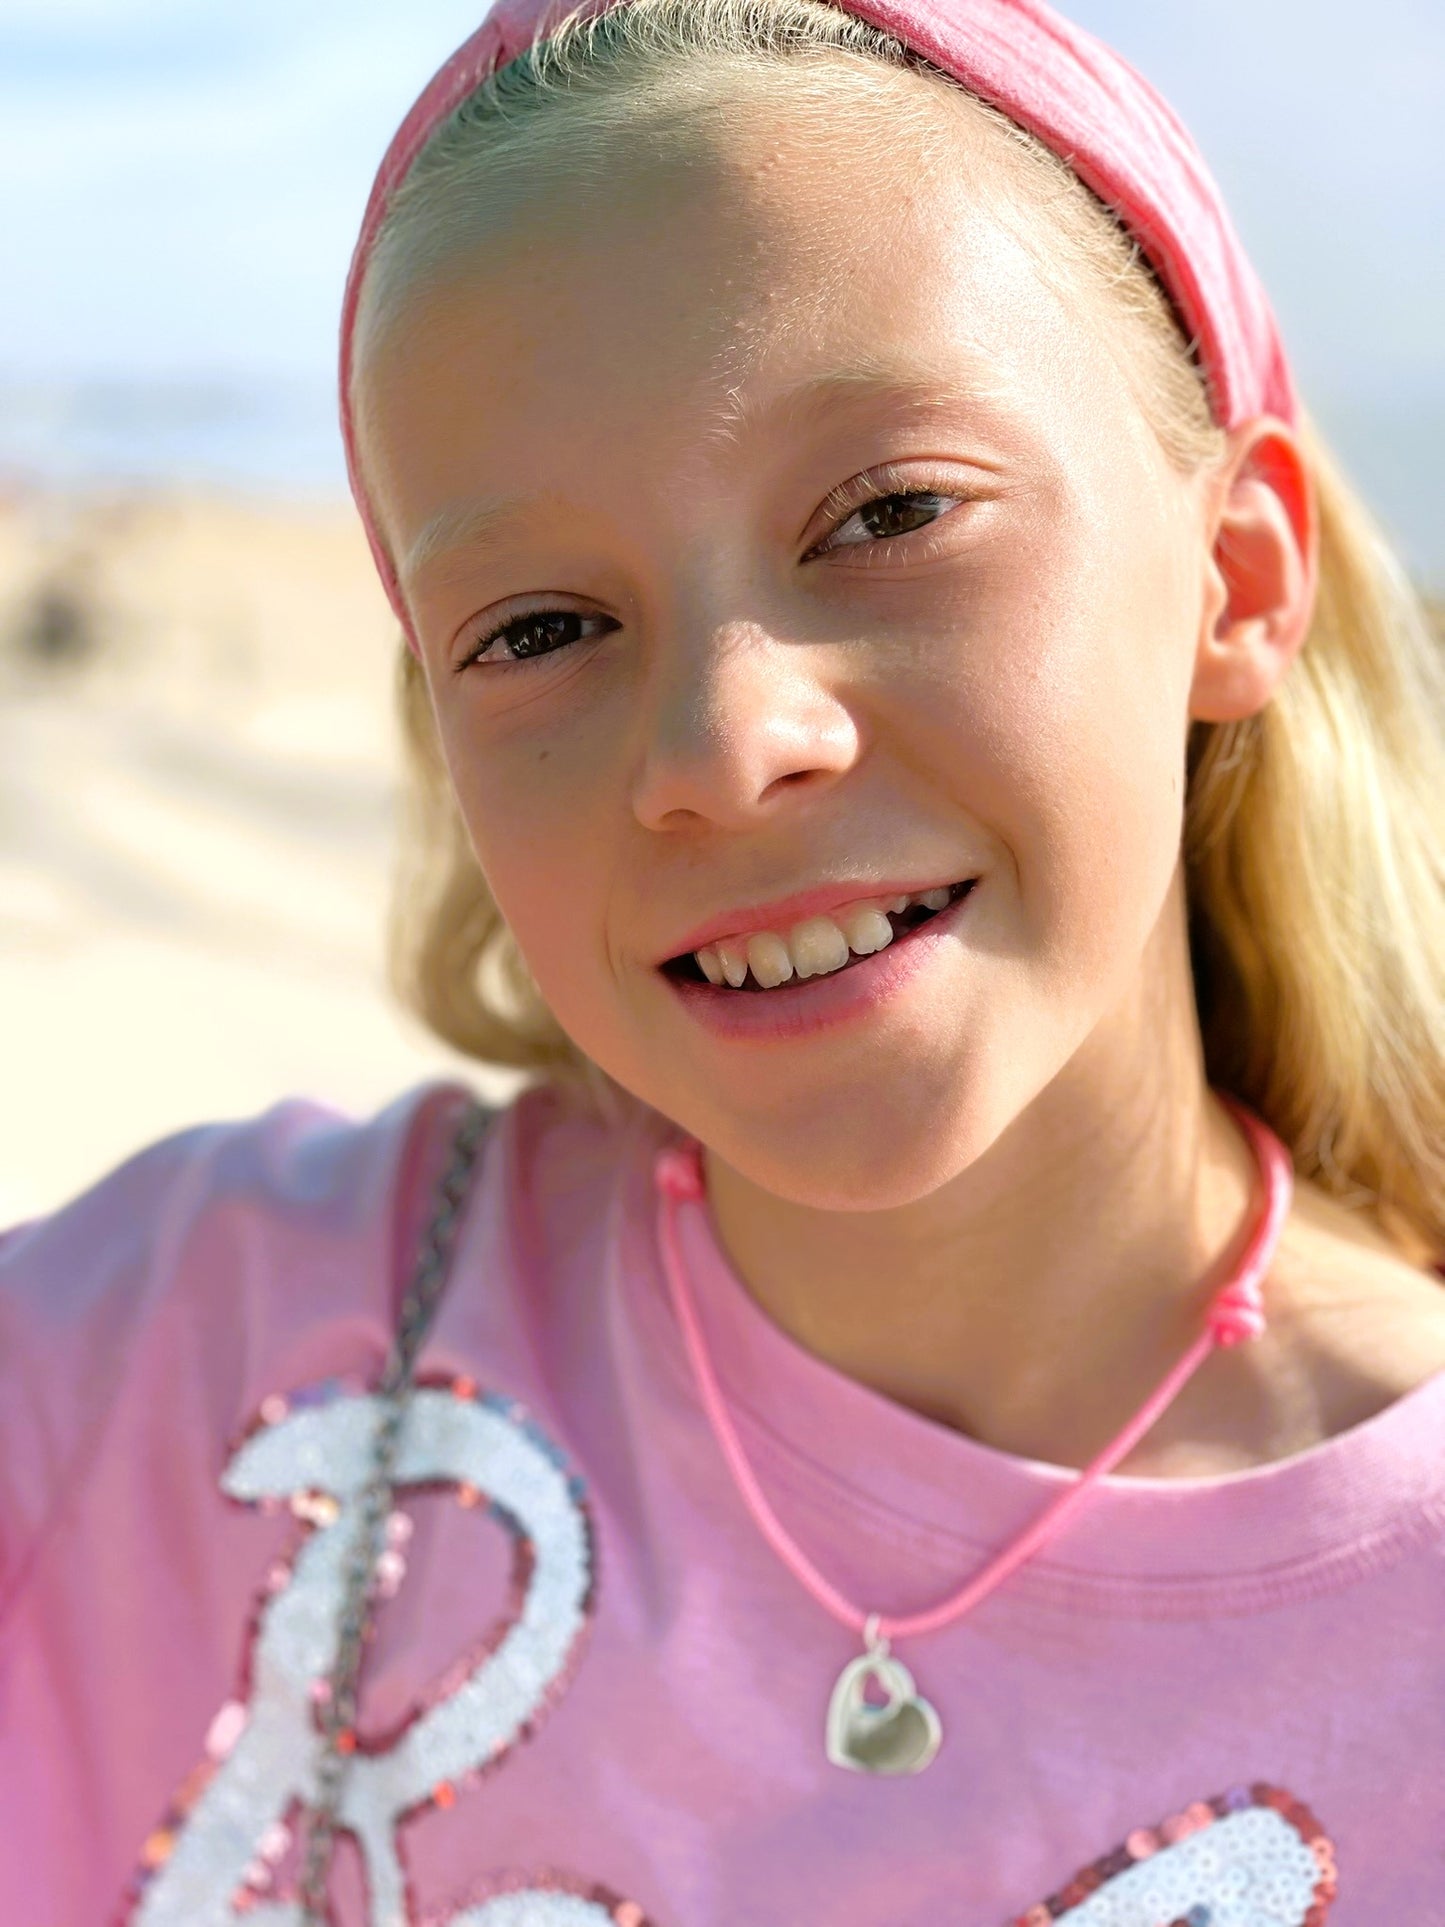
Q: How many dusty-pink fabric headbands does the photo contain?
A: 1